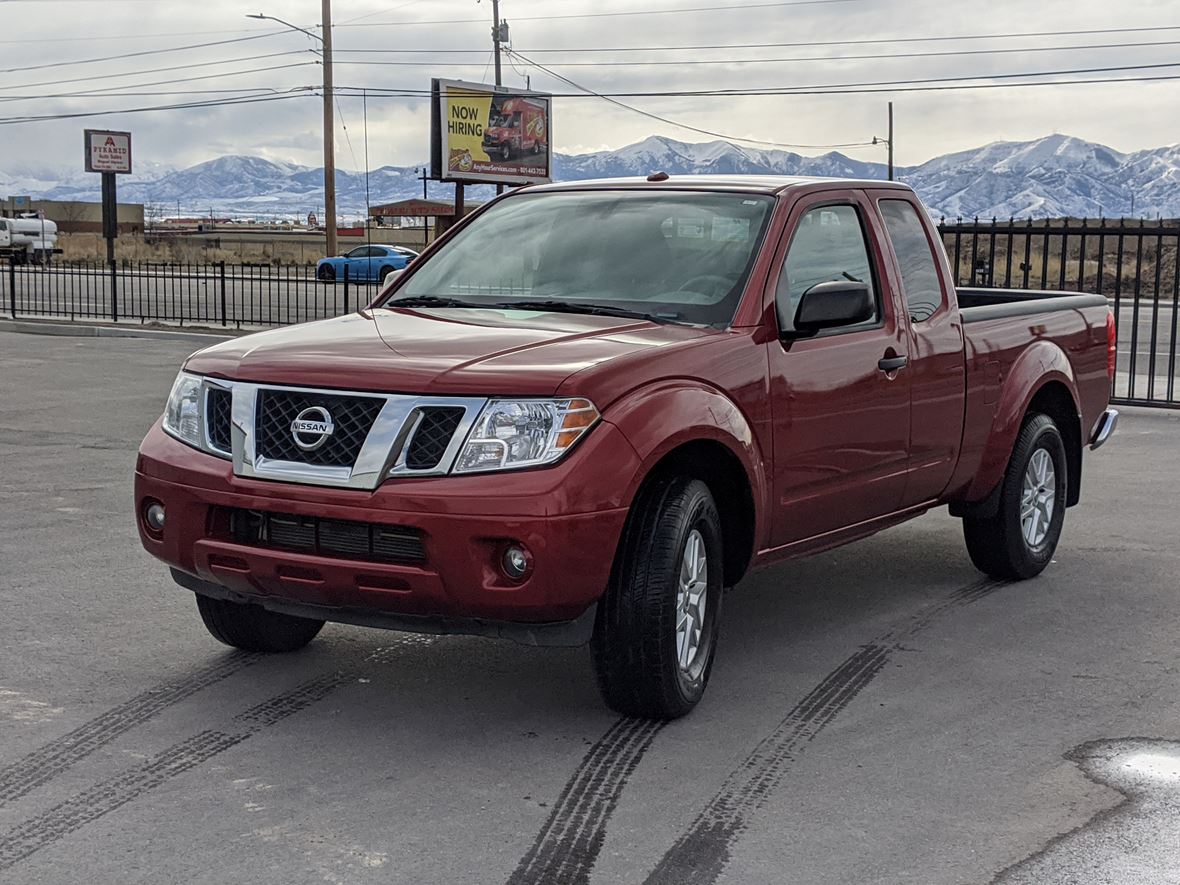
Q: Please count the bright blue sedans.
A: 1